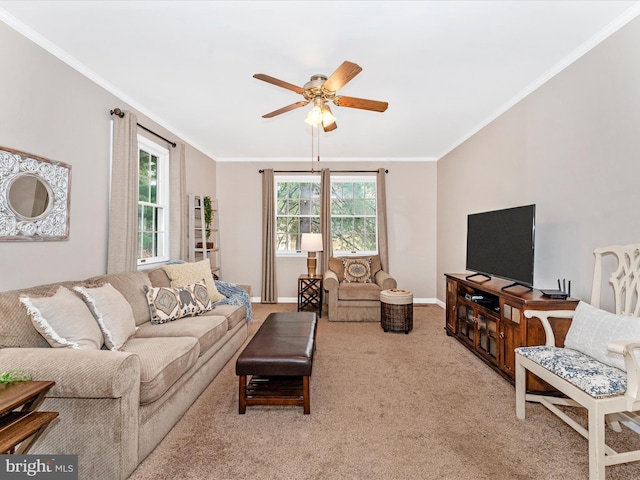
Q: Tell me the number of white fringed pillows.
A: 2